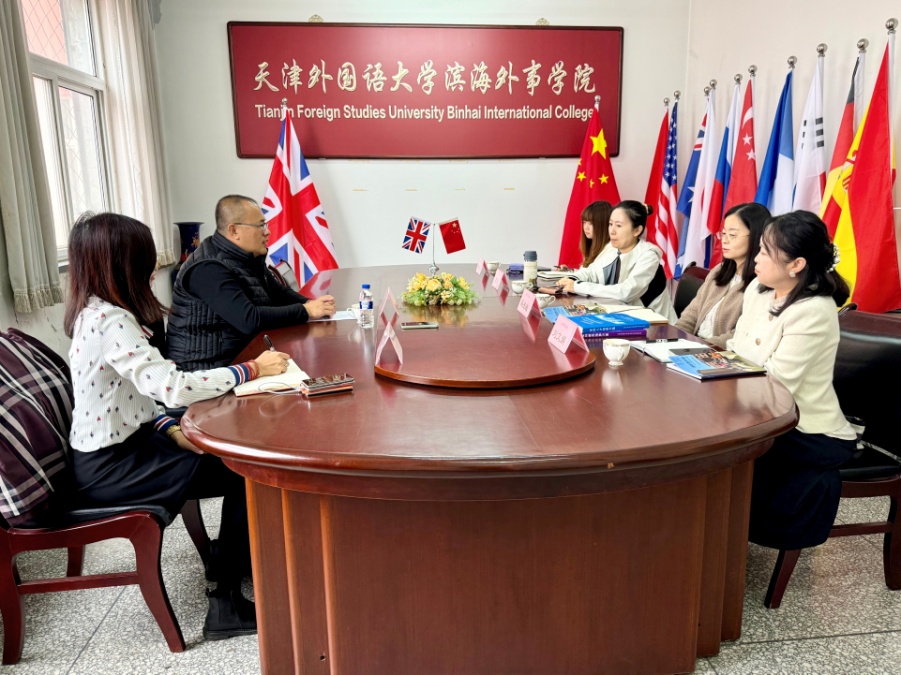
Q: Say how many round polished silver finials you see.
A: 12